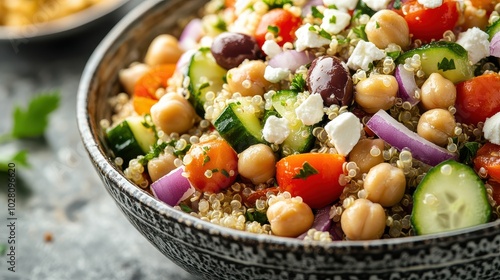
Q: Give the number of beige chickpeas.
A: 14